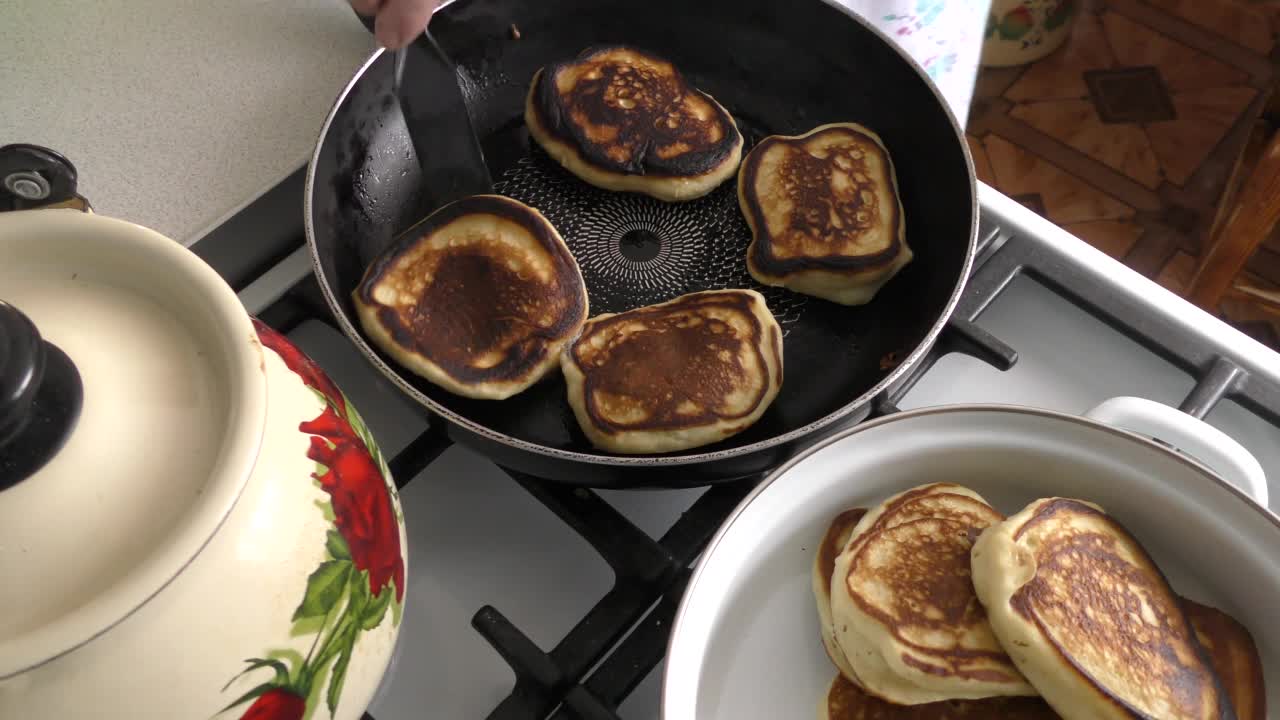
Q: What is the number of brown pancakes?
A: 9